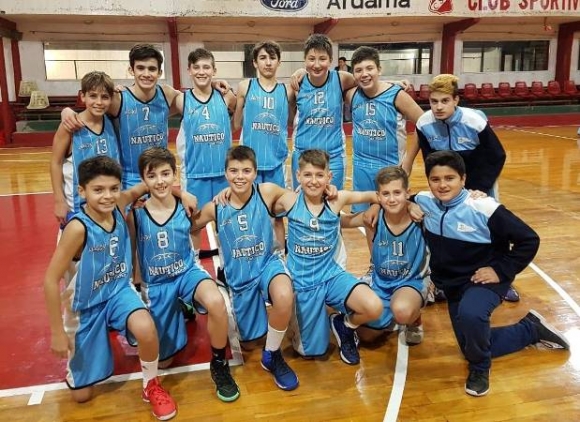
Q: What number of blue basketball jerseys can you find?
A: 11